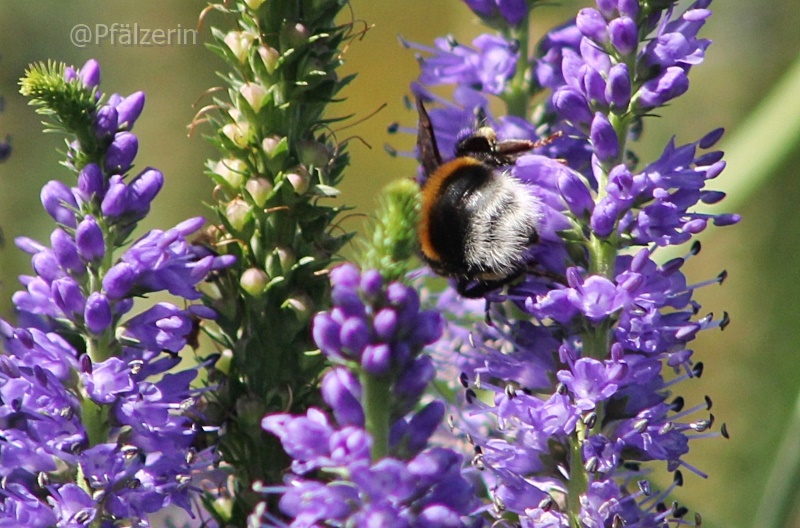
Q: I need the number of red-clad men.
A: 0